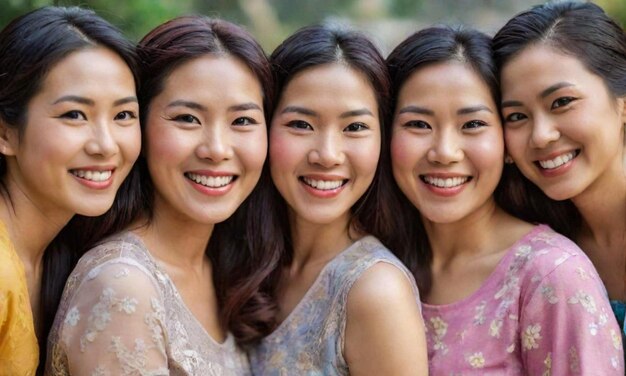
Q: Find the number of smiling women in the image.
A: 5